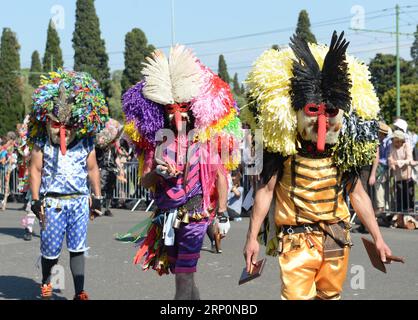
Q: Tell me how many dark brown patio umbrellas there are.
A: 0